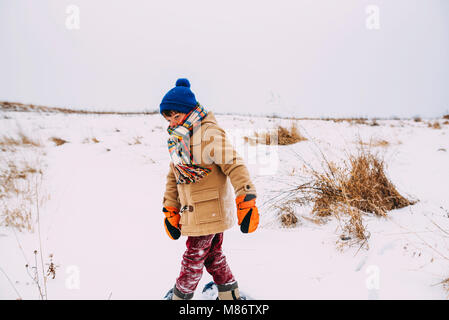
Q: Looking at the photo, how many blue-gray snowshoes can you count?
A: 2